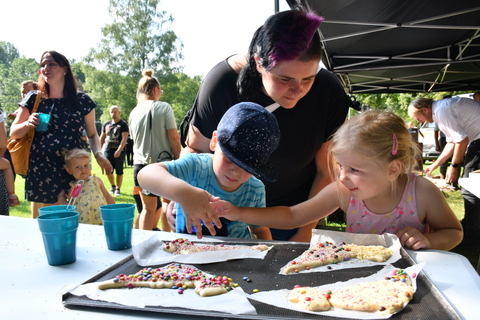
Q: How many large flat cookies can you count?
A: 4